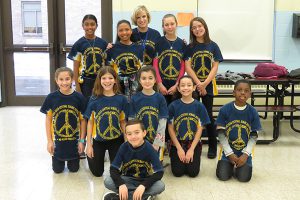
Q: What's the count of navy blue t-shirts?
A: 11